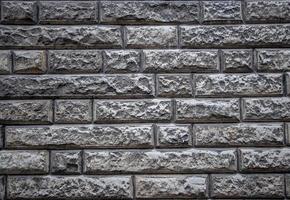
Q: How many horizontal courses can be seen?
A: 8